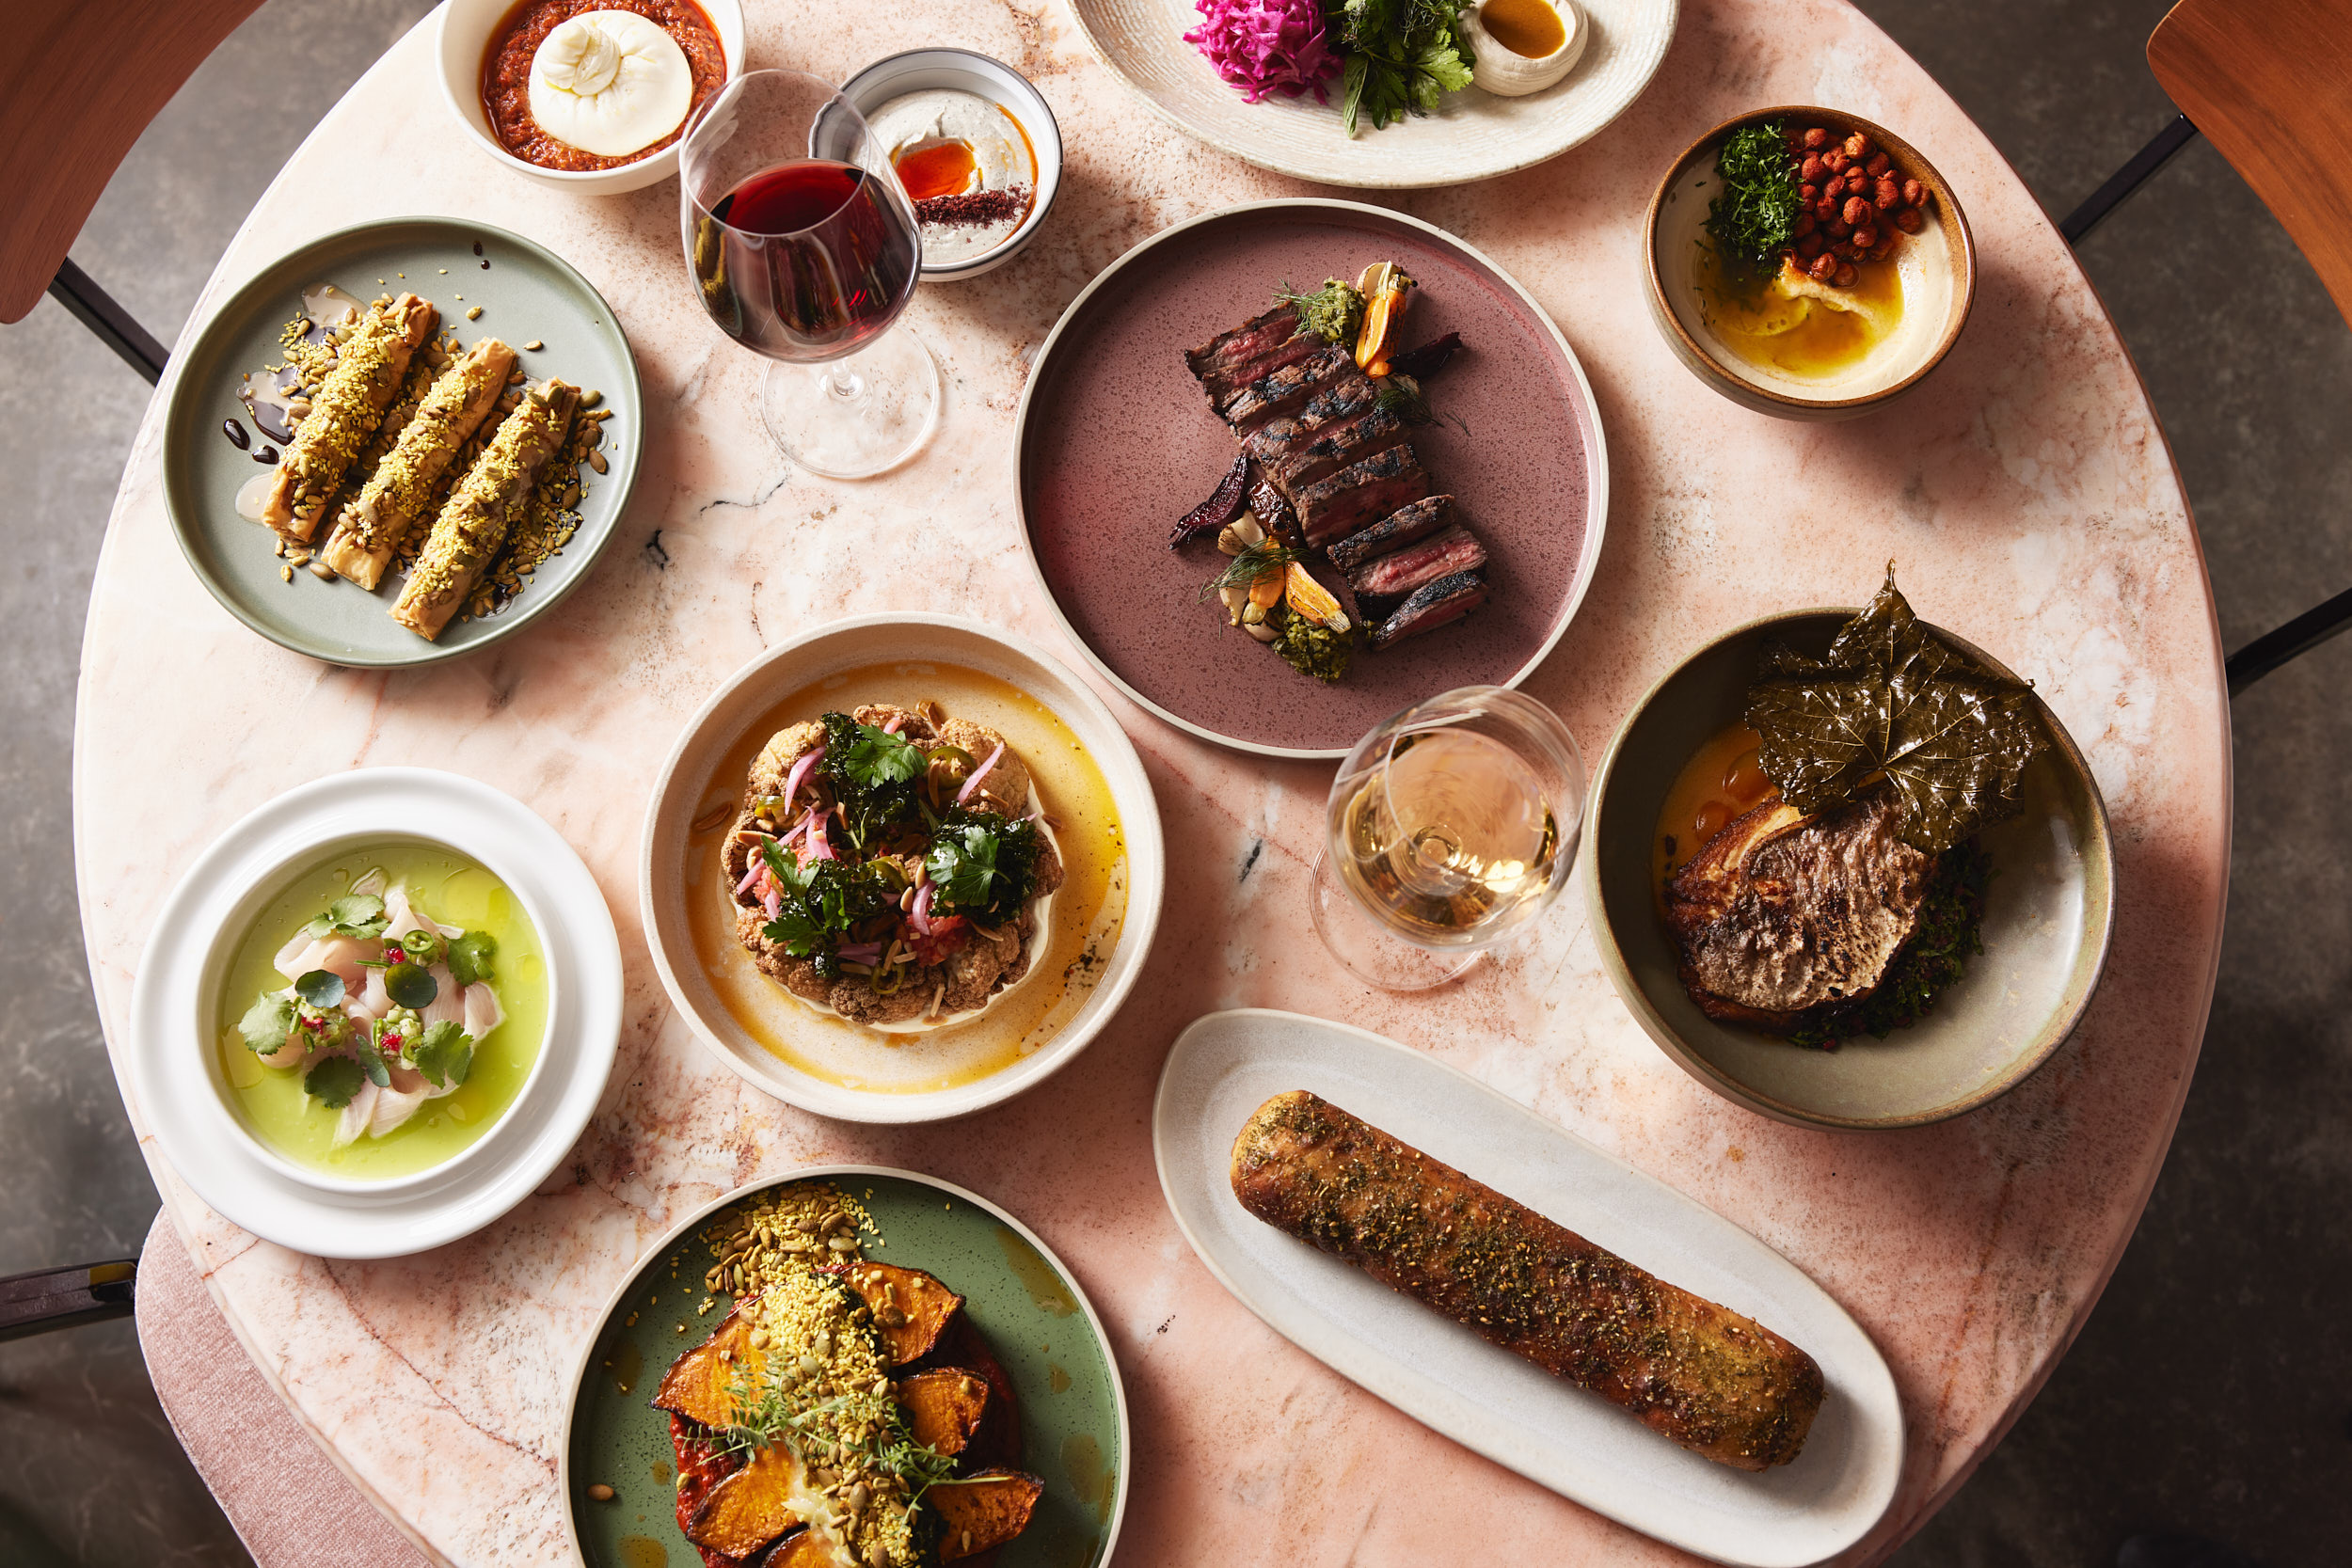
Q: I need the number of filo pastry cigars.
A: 3